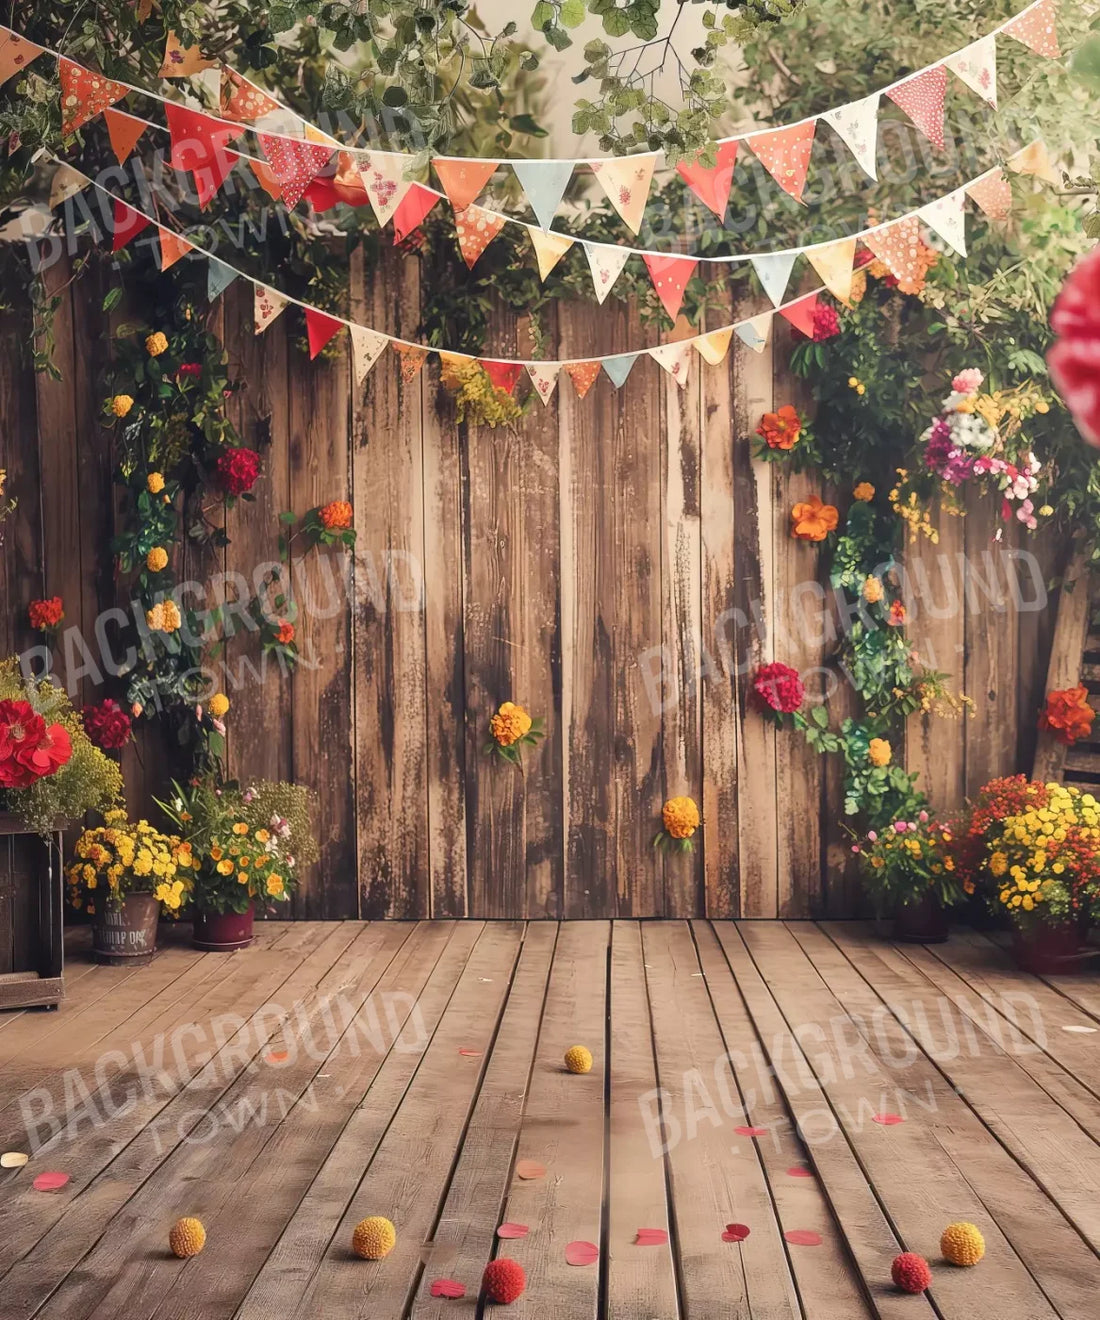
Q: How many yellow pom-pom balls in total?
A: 4